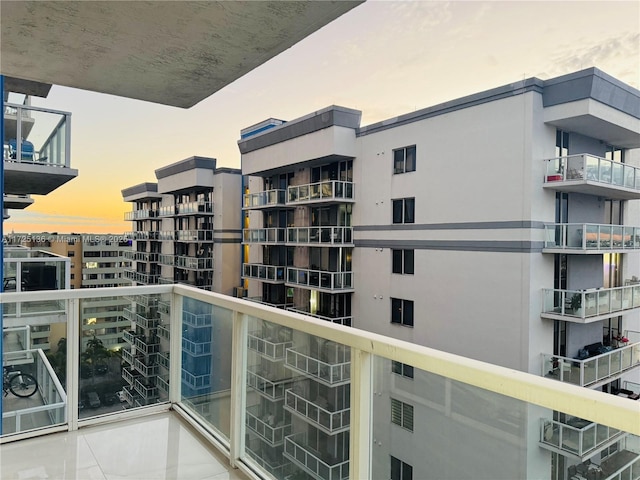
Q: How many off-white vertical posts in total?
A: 4